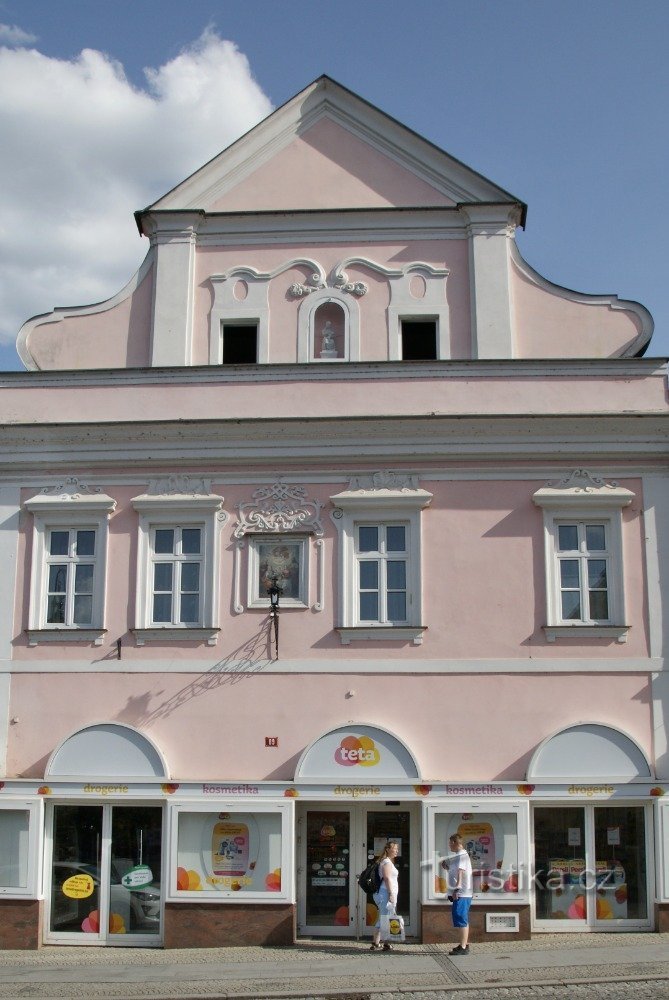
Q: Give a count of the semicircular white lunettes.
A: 3